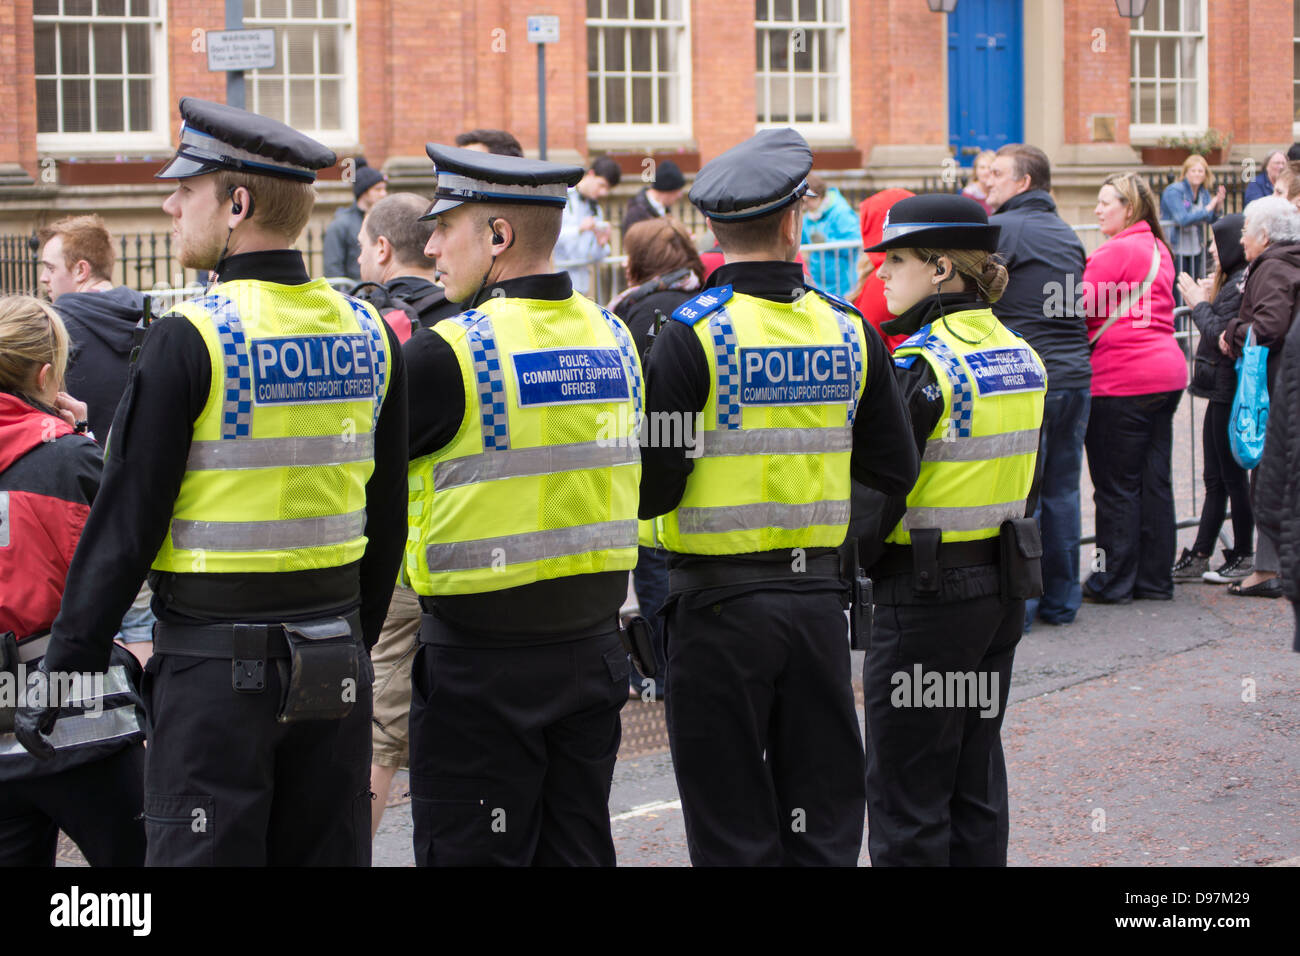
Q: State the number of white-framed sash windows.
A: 5